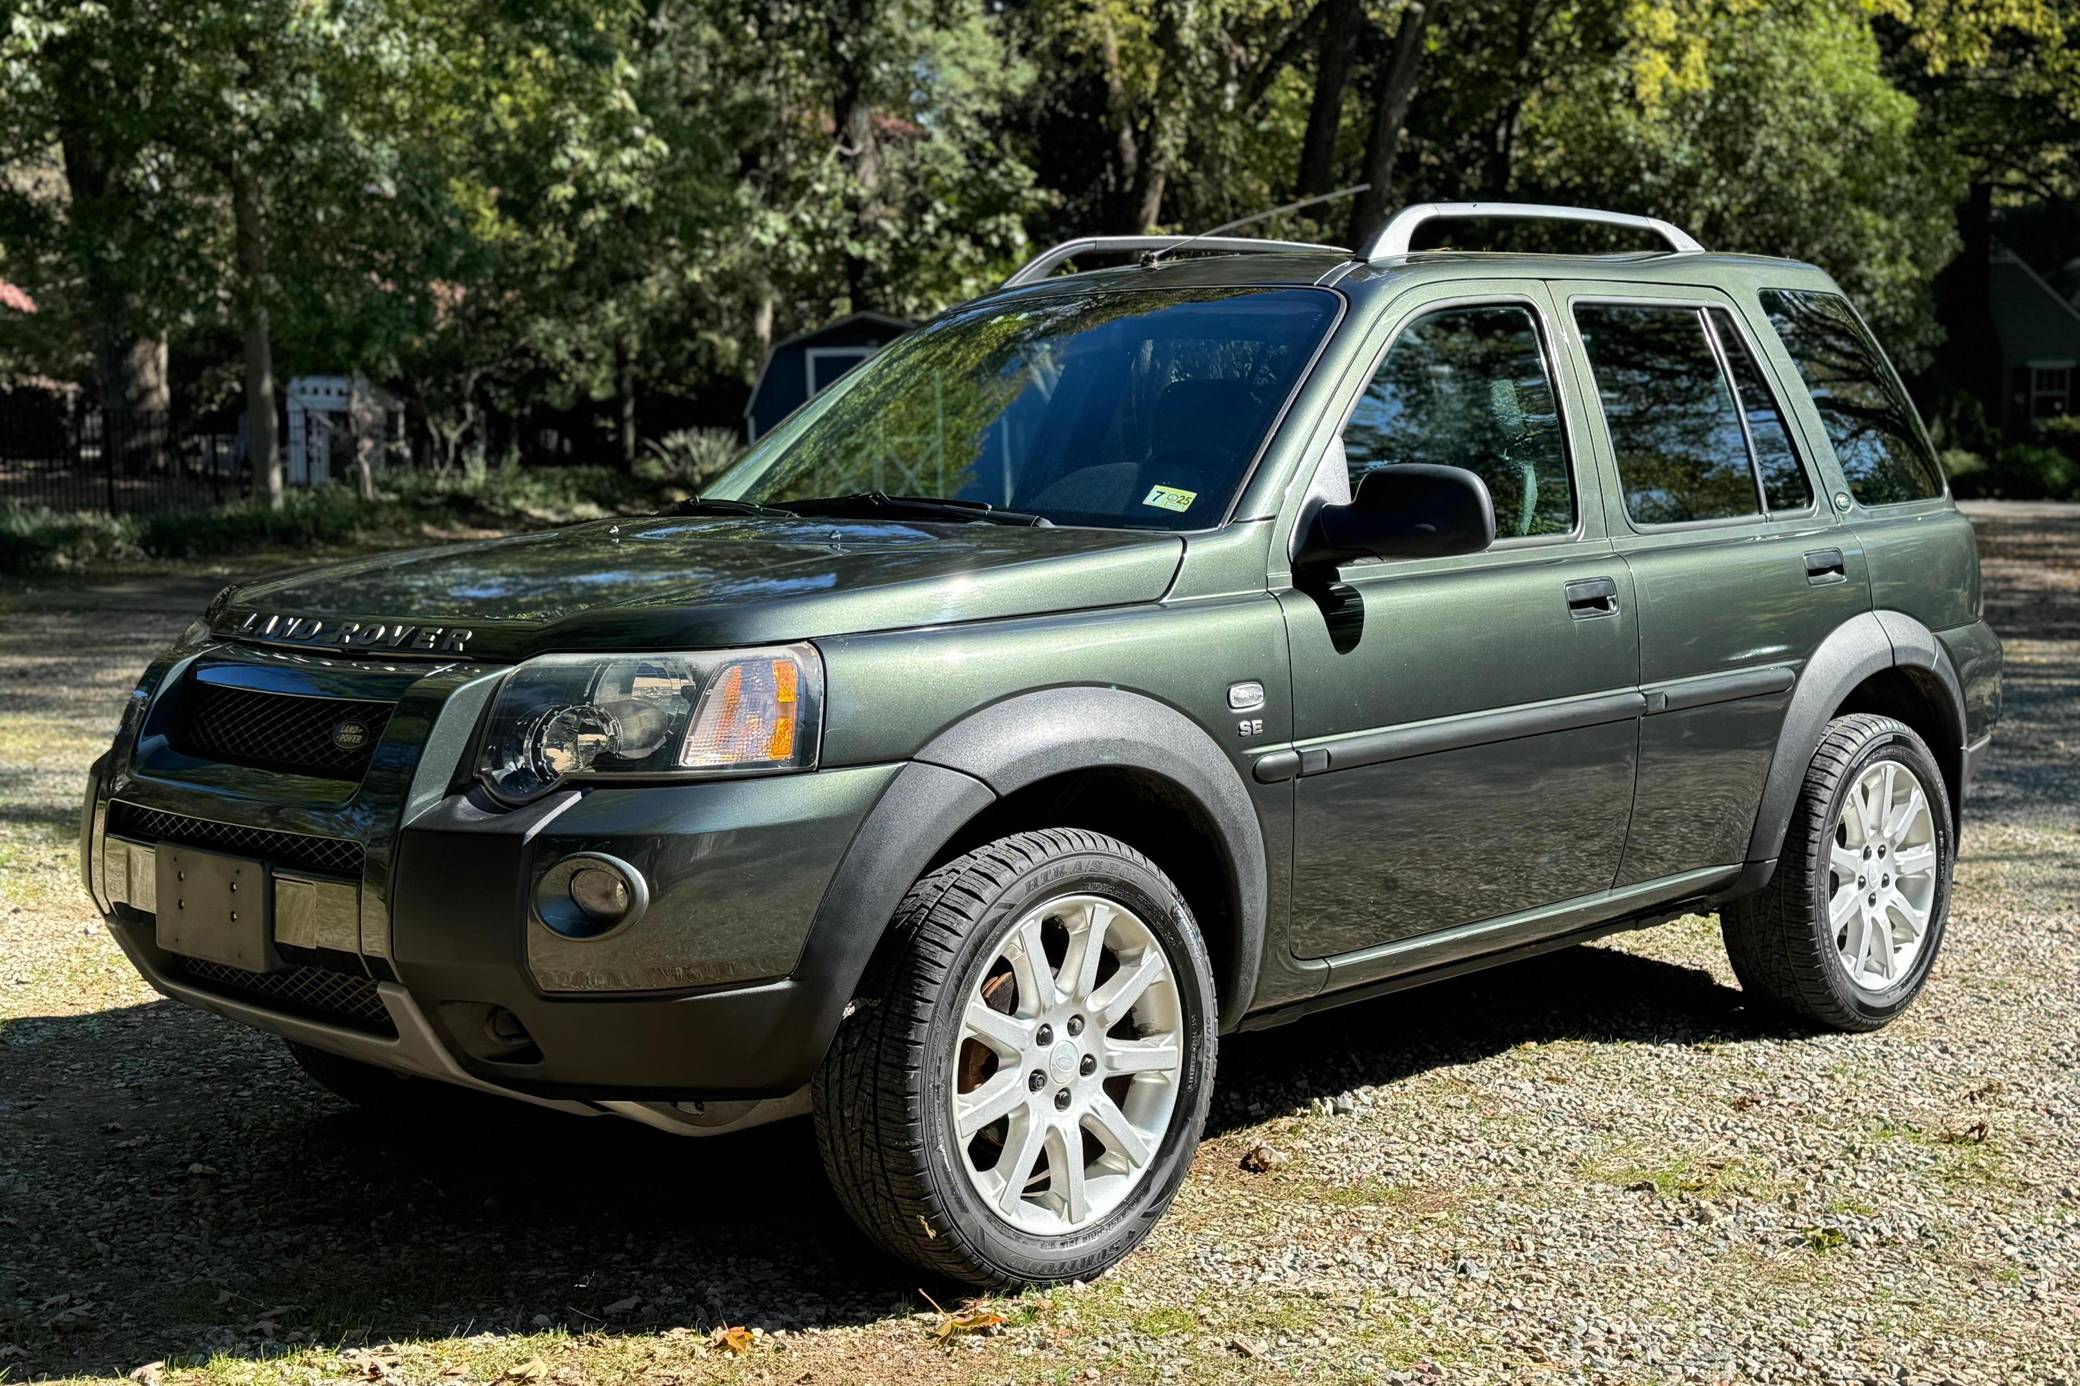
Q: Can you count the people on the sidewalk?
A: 0